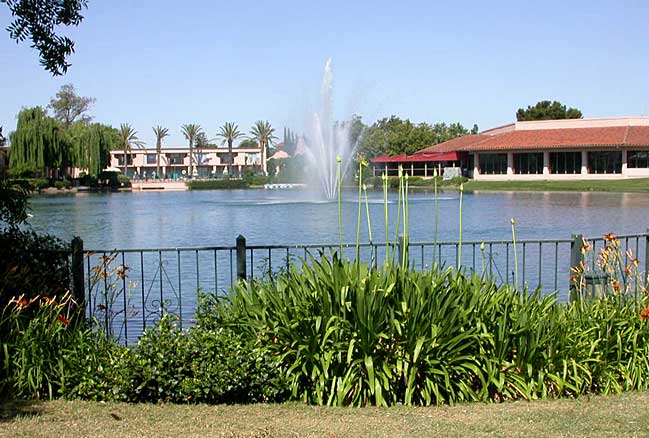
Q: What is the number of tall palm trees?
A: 5